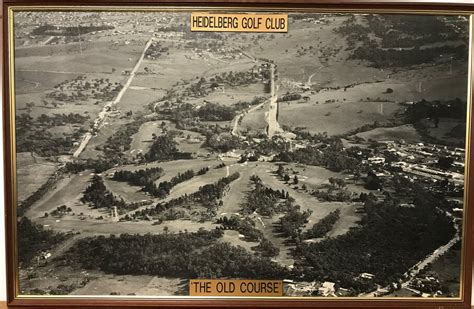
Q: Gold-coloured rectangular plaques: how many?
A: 2